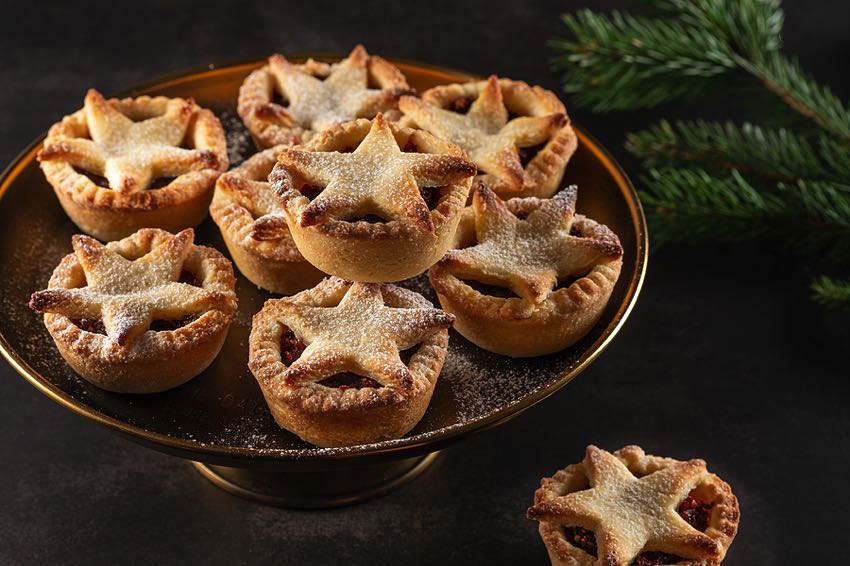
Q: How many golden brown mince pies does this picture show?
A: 9